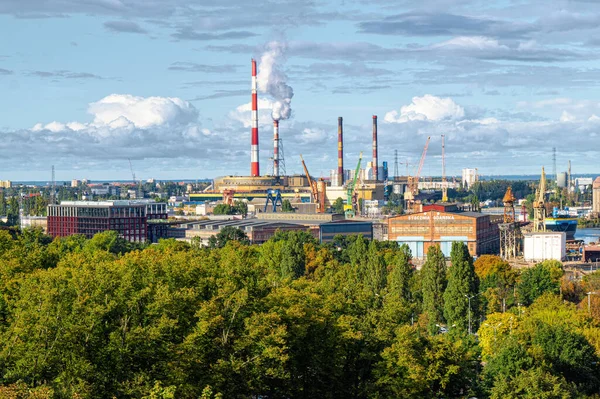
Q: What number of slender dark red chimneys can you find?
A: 2